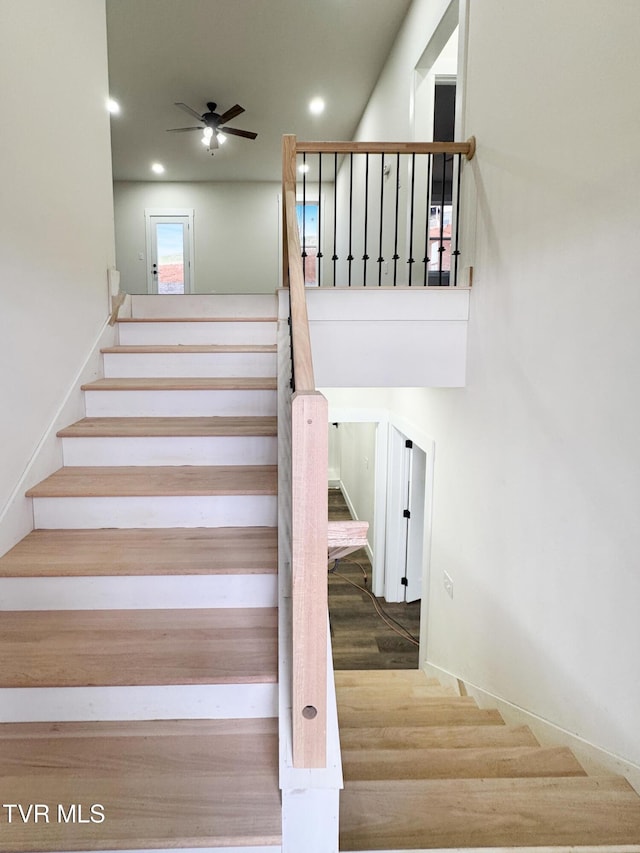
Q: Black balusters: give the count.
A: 11